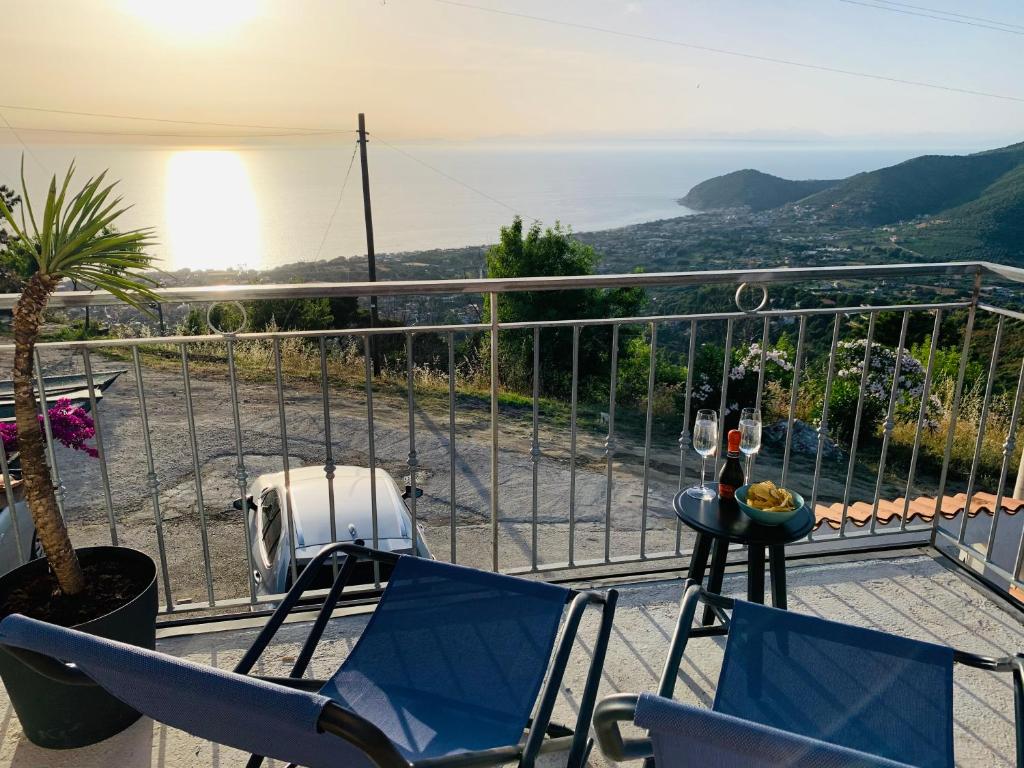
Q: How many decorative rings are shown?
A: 2